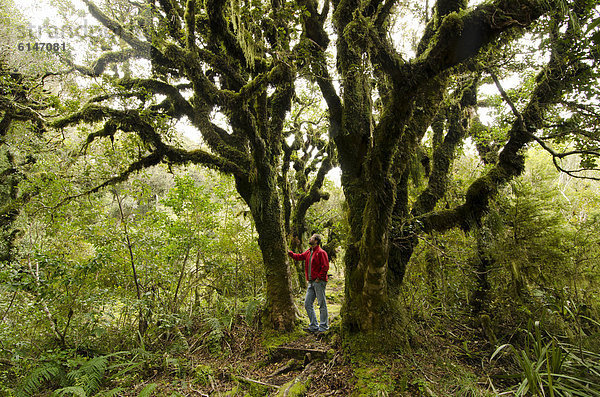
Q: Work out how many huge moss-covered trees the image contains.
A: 2